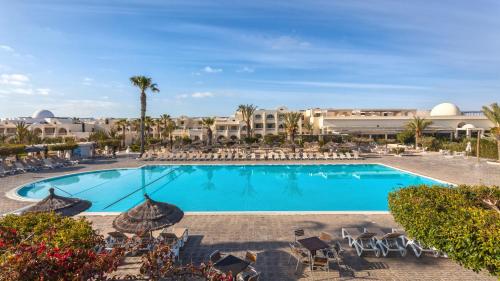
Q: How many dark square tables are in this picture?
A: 2